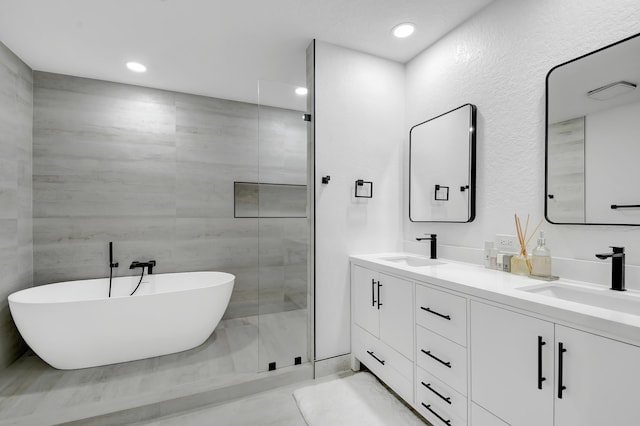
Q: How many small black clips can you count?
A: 3